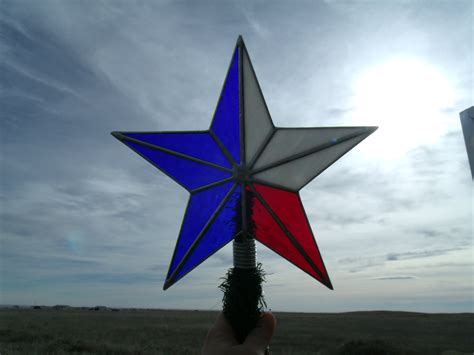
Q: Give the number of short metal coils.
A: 1